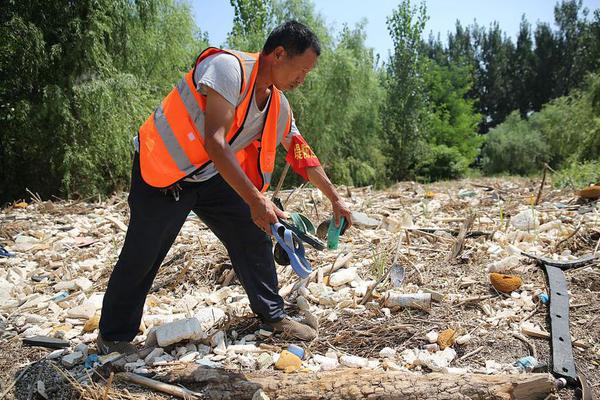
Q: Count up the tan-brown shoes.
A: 2